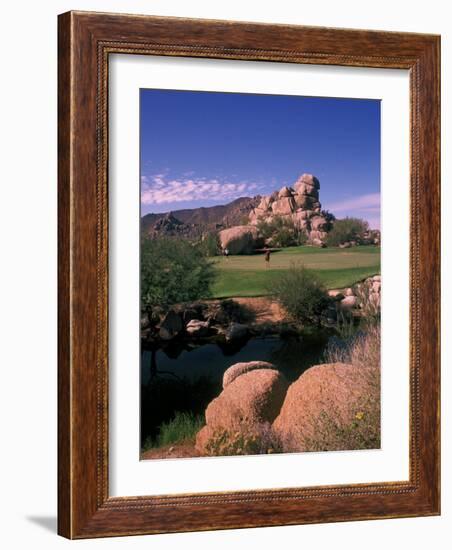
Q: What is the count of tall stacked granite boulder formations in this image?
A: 1